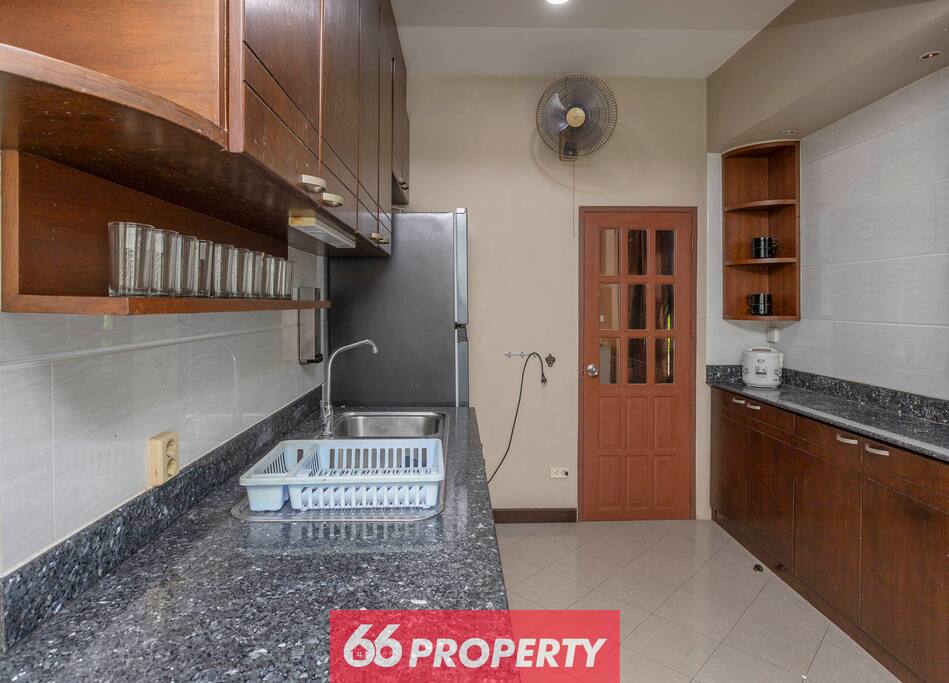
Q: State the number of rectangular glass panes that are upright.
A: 9